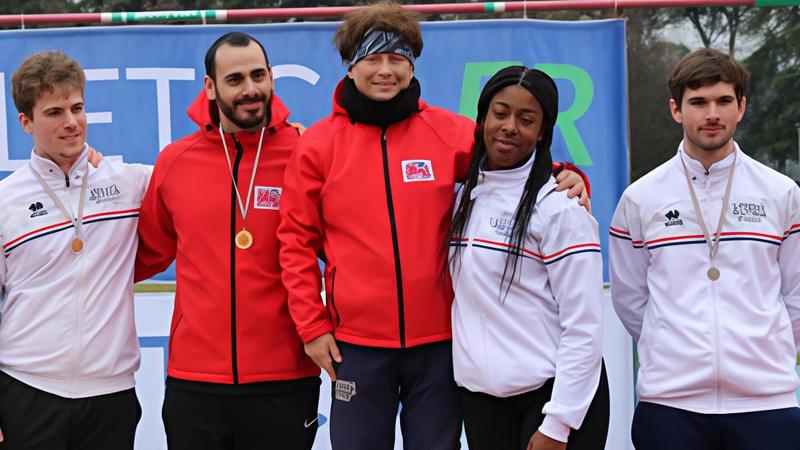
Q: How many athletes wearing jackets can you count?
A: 5